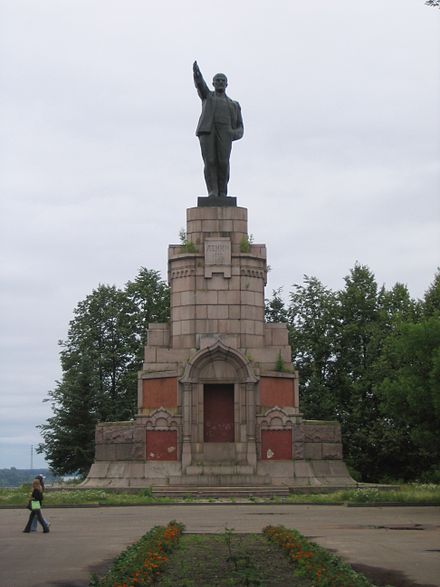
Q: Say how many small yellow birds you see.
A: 0